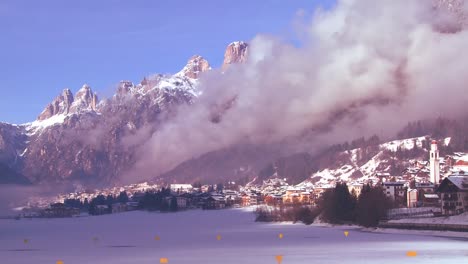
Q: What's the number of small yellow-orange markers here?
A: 10